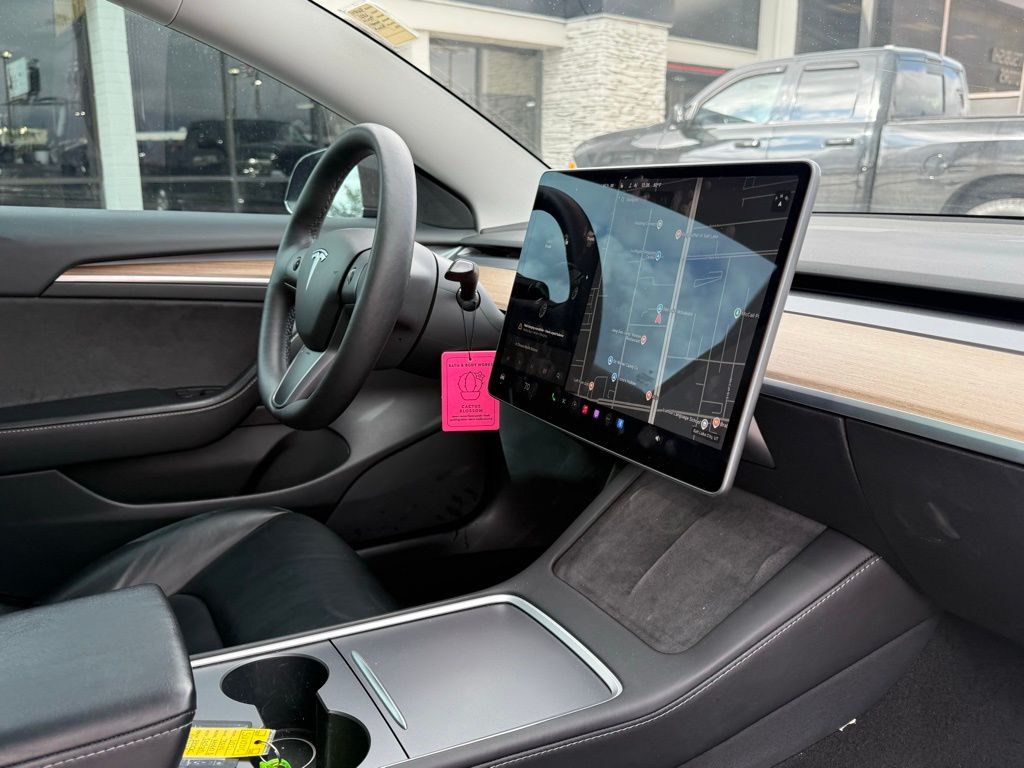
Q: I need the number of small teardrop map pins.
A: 12